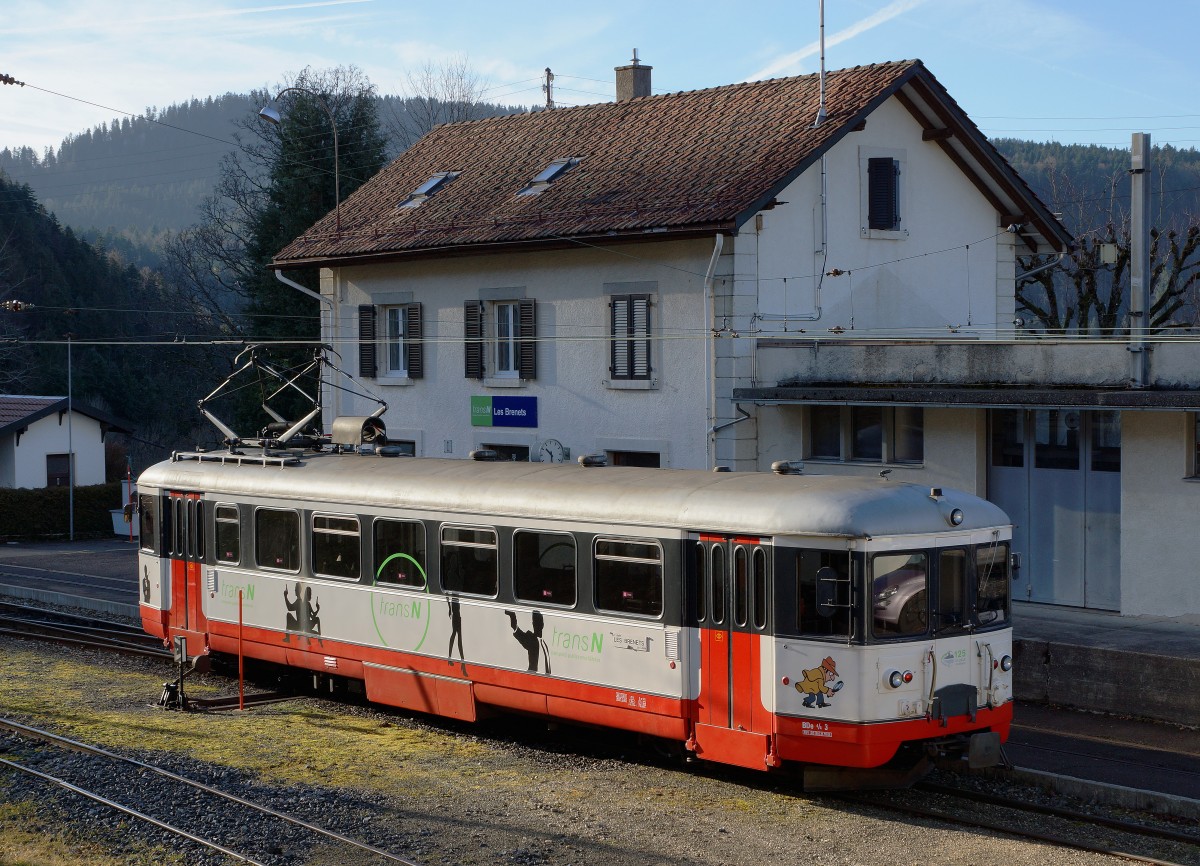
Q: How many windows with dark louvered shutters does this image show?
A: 4